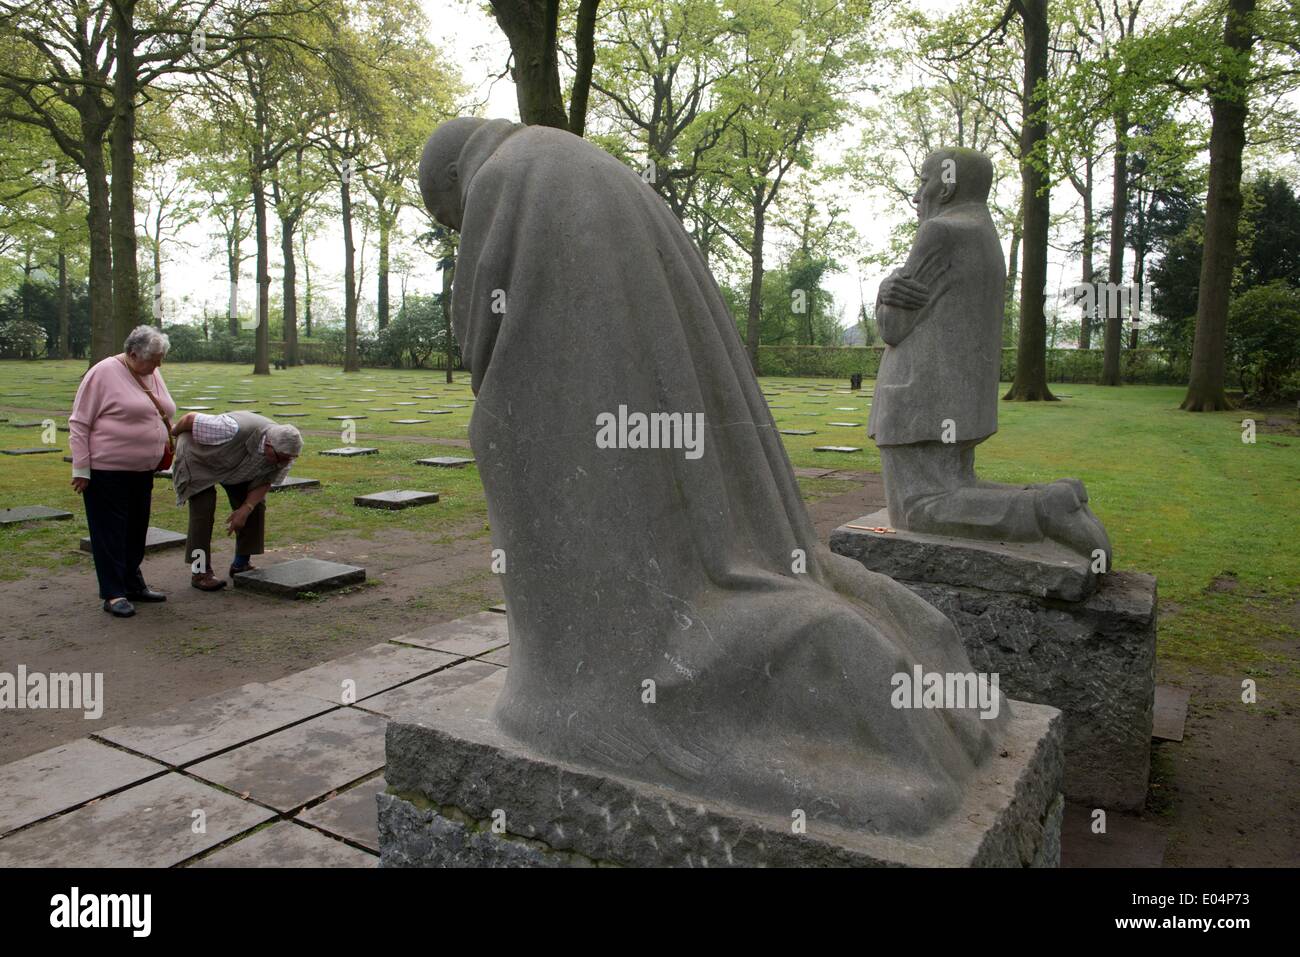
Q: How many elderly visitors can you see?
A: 2